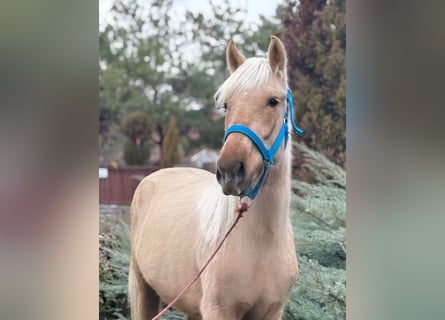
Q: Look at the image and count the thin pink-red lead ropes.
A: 1